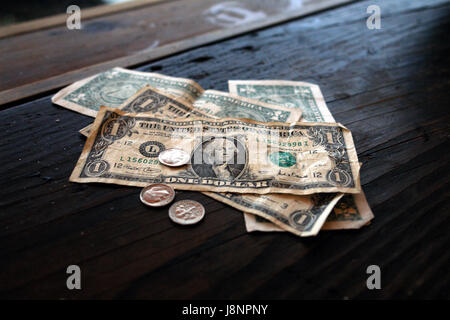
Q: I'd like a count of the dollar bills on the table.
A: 4